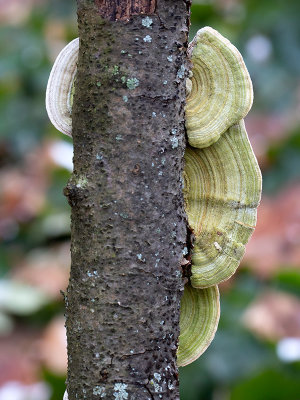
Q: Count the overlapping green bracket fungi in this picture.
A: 3